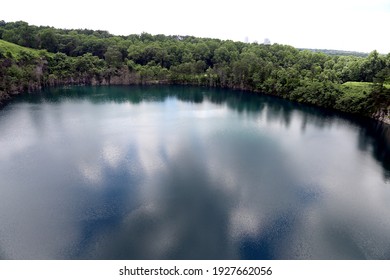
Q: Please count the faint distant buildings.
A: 2